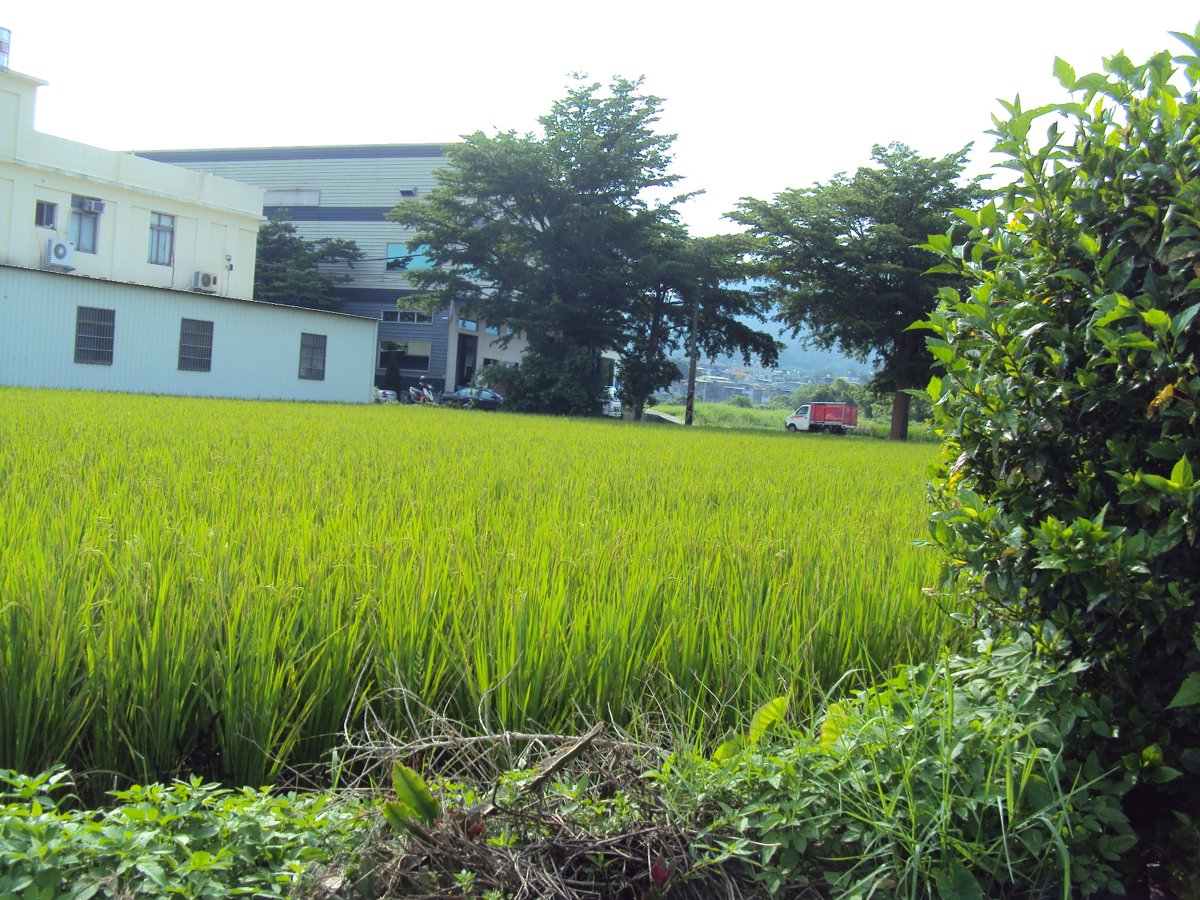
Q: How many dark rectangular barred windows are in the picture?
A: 3